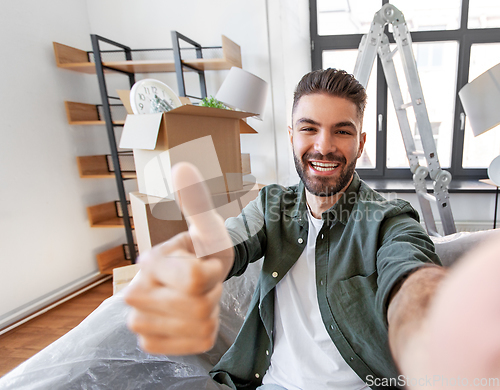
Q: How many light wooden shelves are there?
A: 5